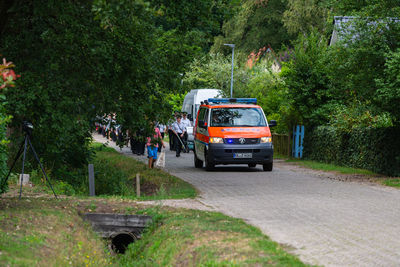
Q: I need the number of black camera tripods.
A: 1